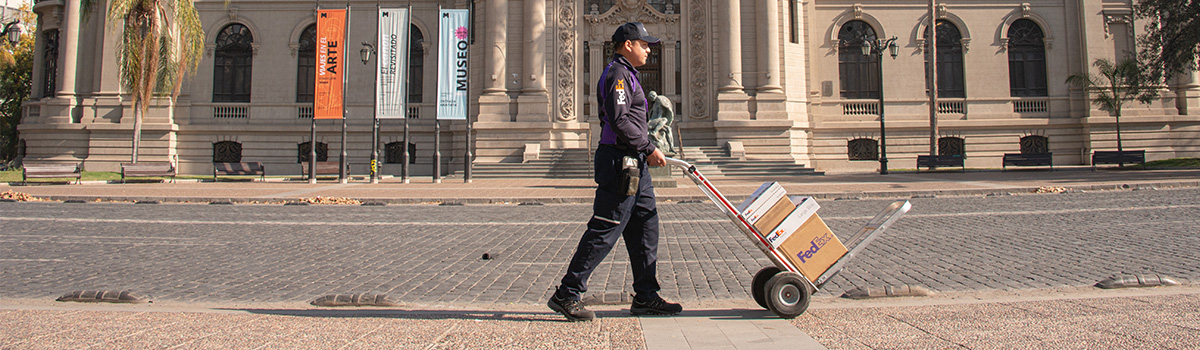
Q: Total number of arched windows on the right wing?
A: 3